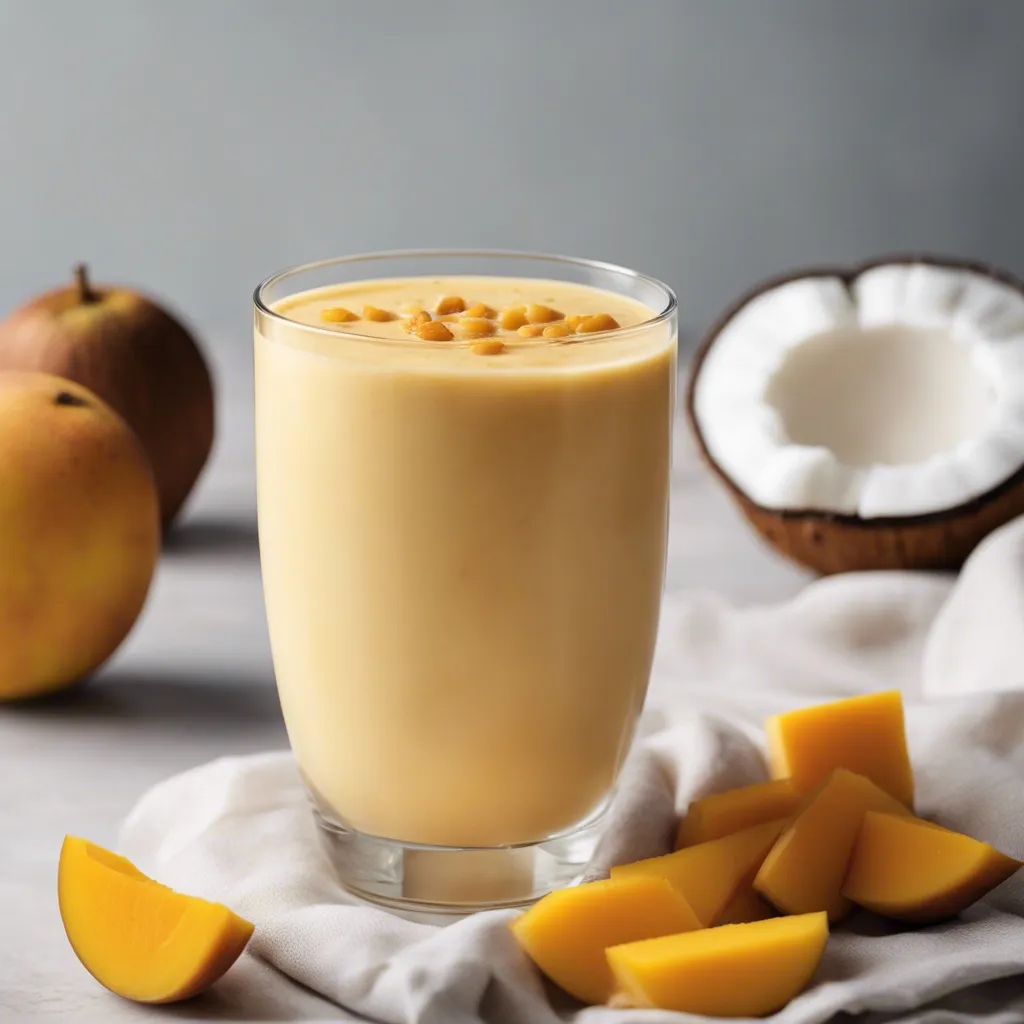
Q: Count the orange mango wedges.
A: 8